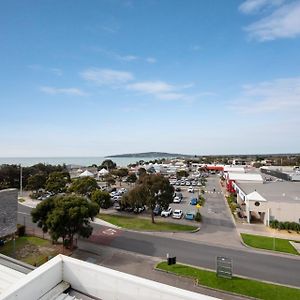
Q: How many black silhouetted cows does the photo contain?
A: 0